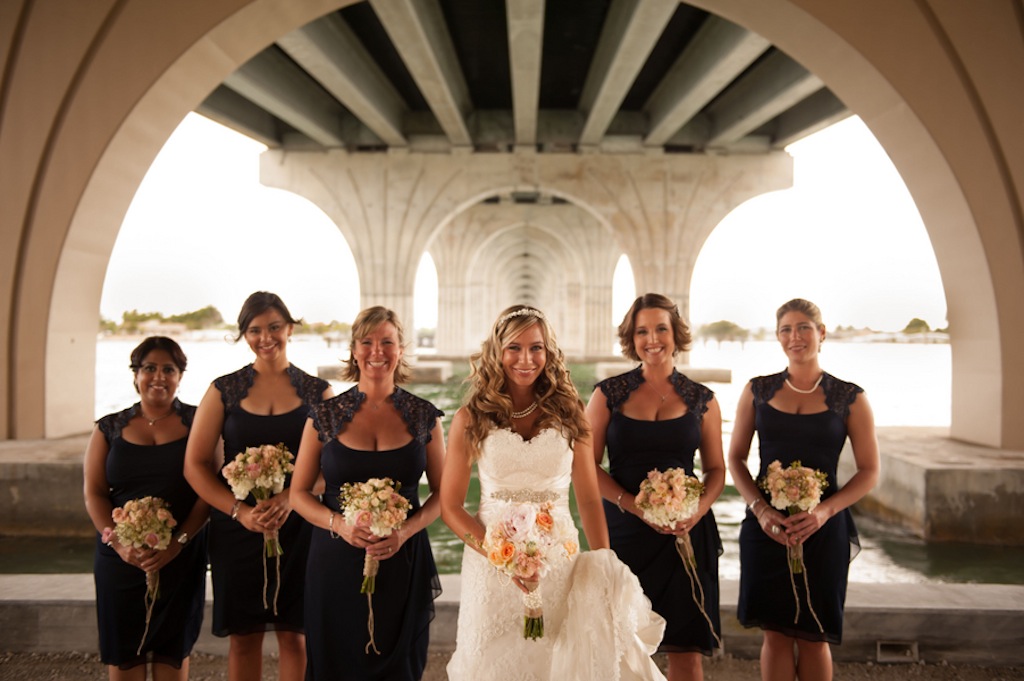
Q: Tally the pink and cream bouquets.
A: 5